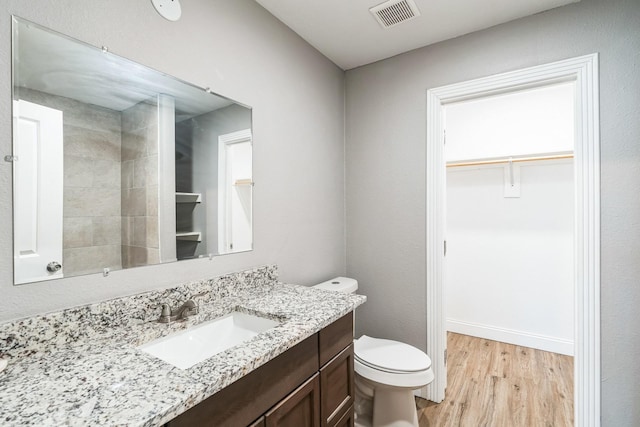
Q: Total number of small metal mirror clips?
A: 6